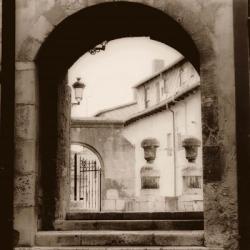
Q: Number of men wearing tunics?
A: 0